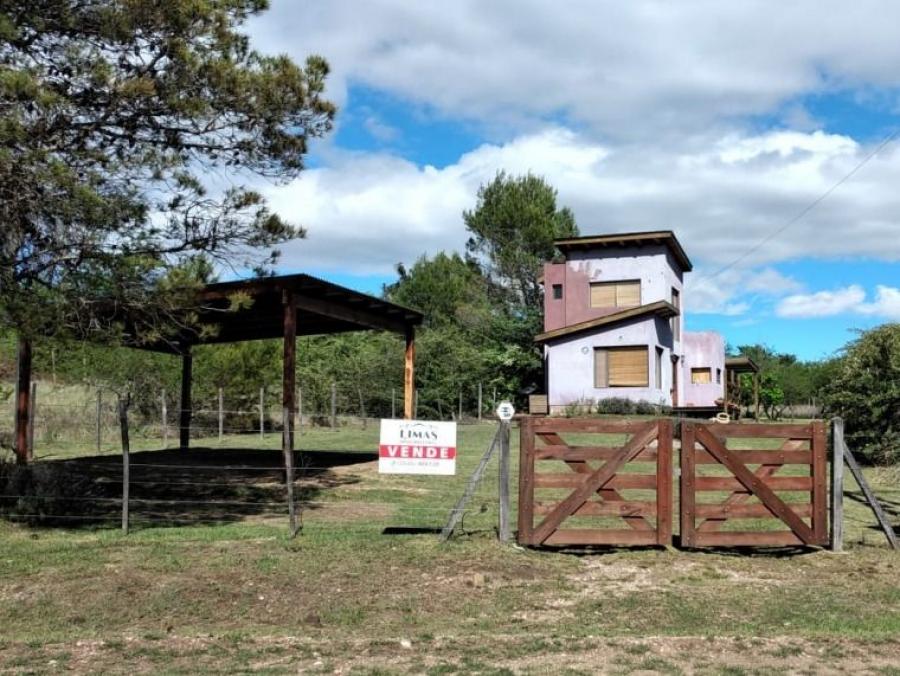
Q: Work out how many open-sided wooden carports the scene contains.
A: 1